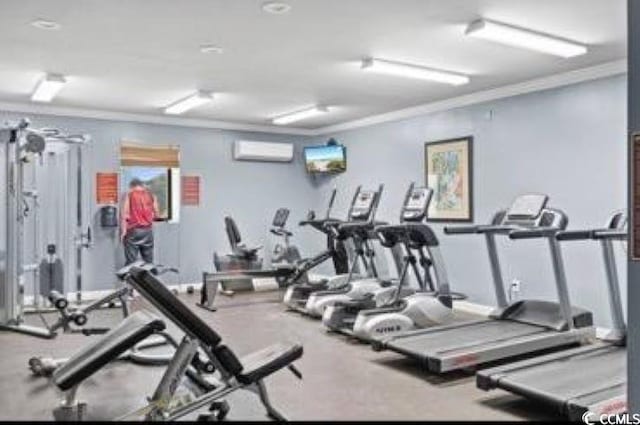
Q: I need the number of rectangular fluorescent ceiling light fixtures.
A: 5